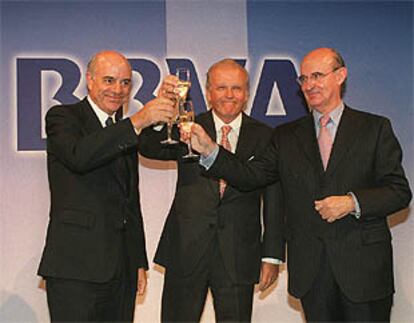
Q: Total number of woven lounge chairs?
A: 0